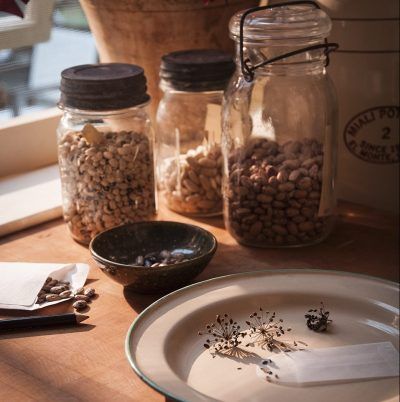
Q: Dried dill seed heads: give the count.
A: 3